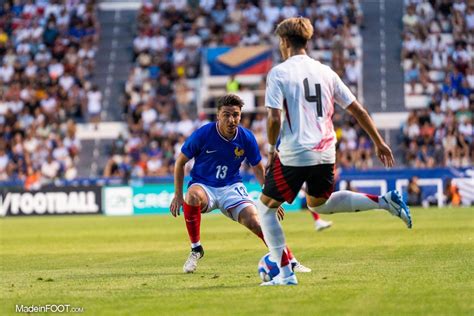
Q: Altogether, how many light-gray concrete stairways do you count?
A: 2